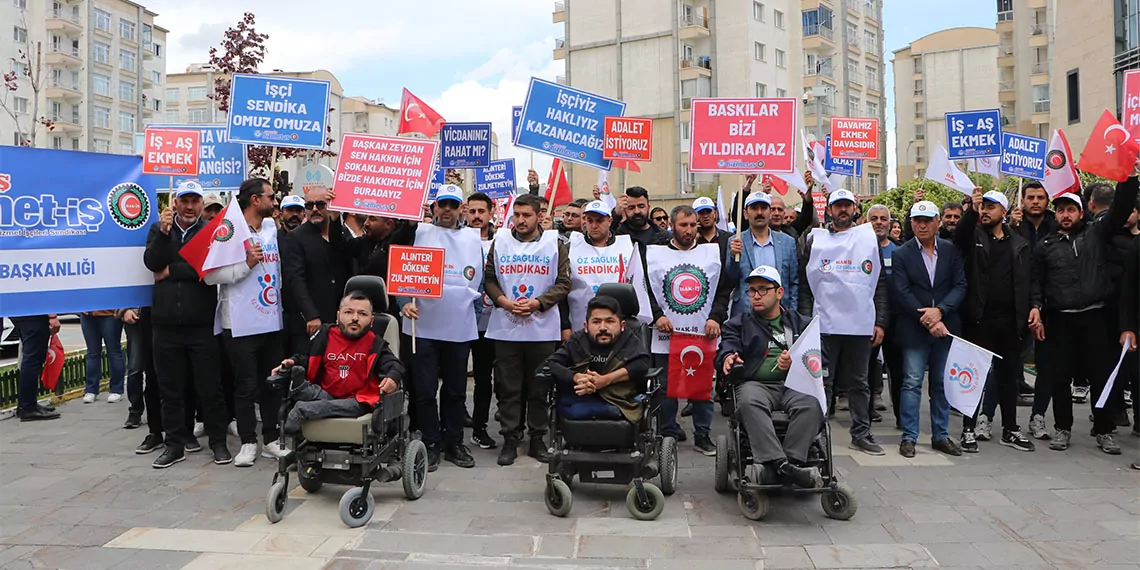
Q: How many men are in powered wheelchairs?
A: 3